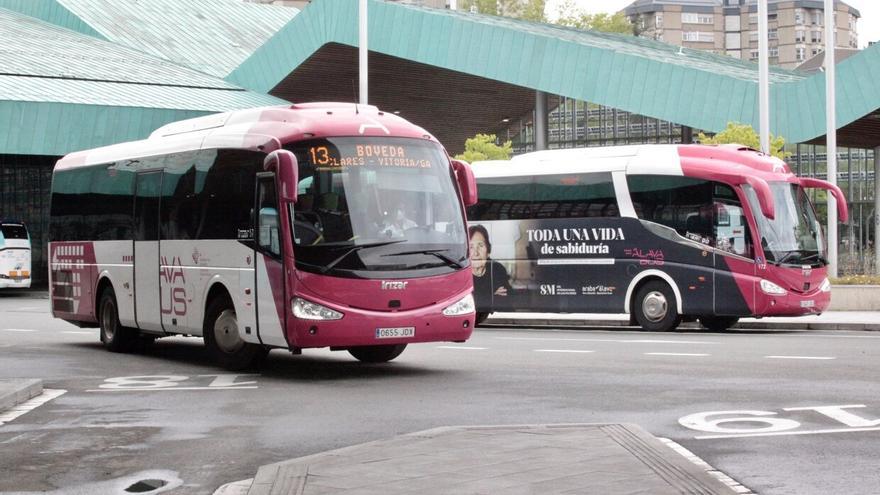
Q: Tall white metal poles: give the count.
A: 3